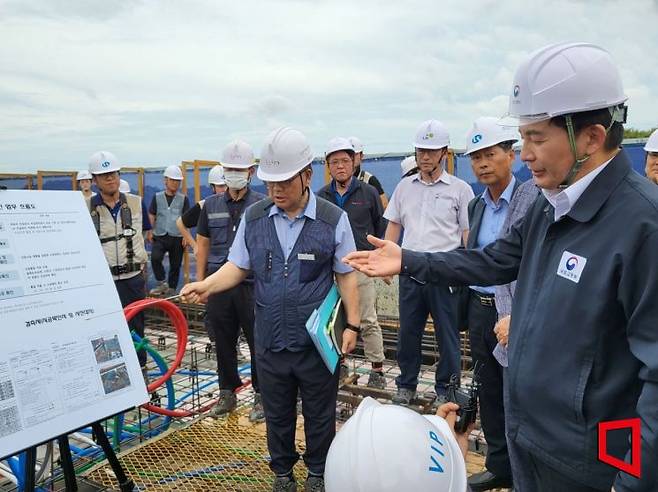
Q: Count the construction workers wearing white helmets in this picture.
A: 15